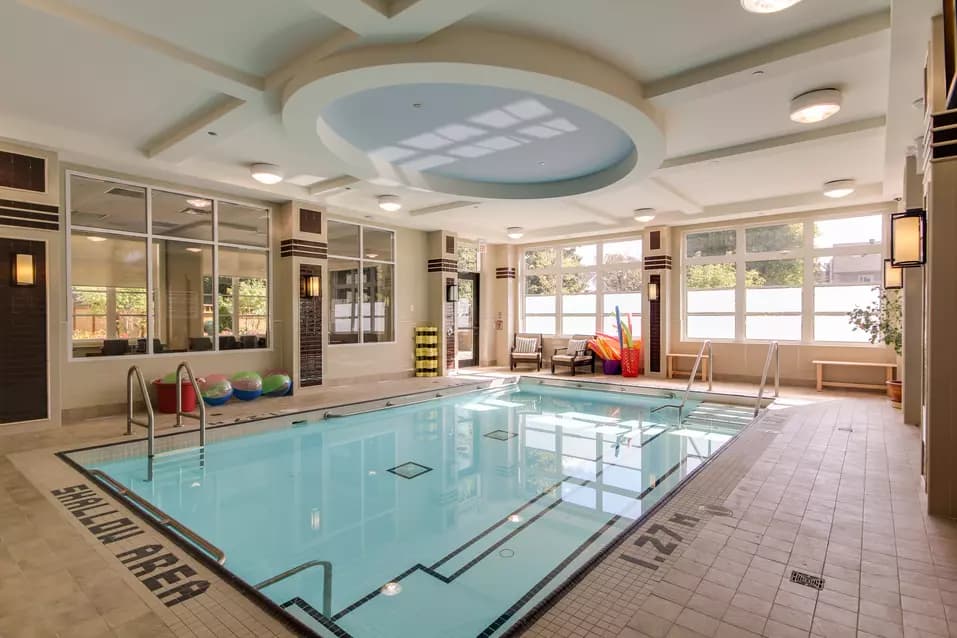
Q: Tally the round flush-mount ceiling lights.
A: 7